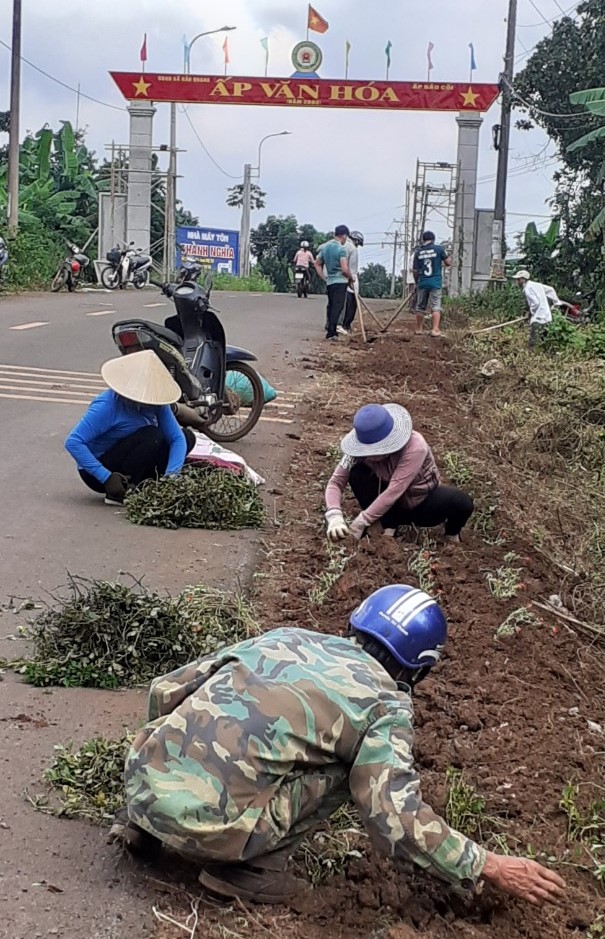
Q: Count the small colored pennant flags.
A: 8